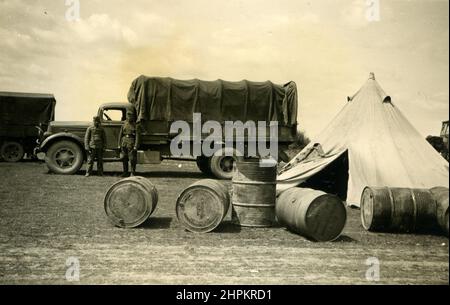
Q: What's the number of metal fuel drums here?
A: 6